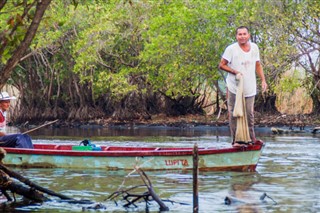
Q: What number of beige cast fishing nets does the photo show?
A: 1